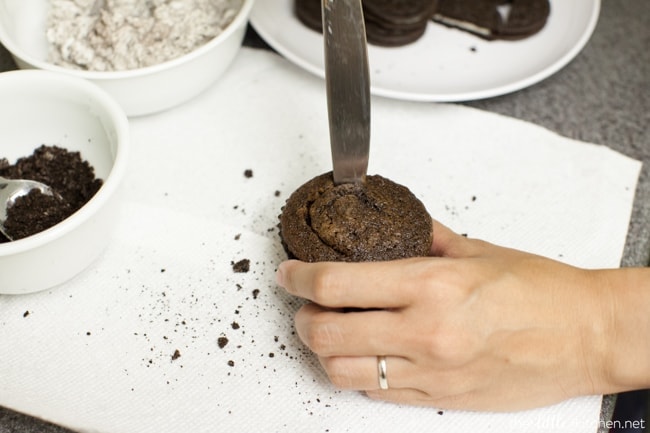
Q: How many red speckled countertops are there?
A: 0